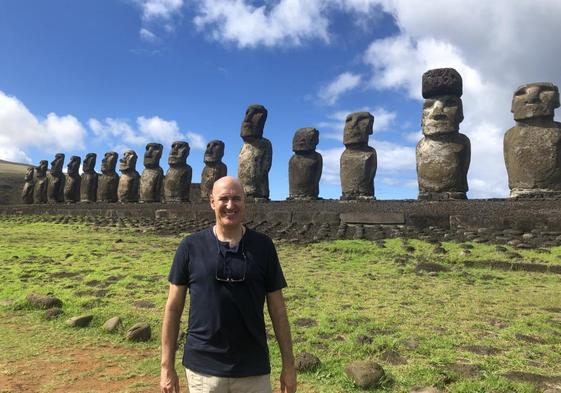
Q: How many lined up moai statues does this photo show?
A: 15